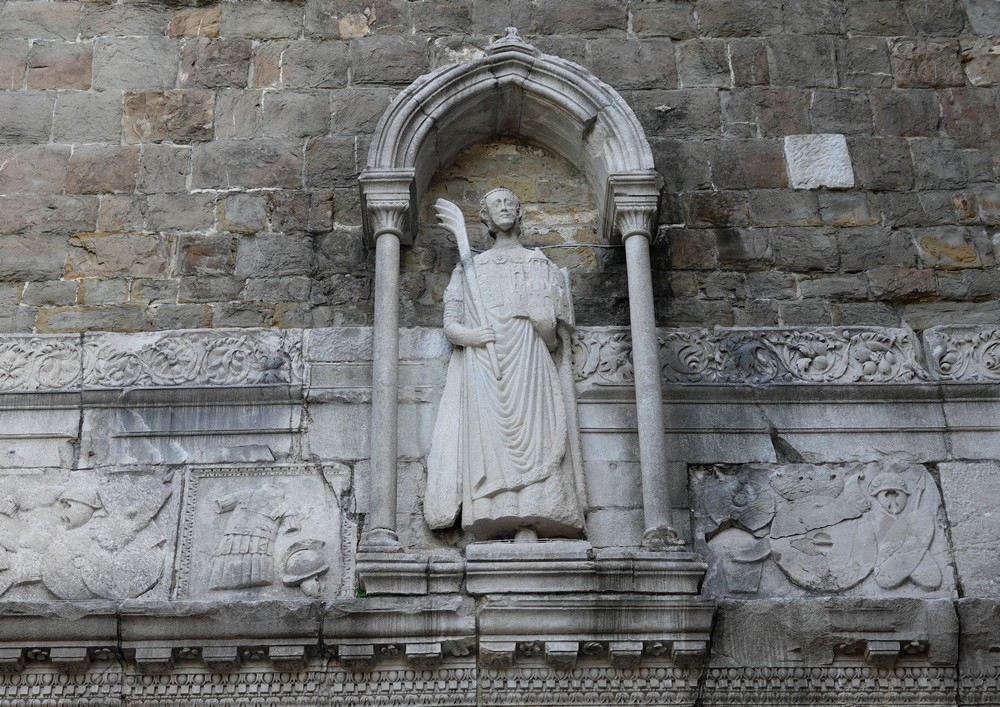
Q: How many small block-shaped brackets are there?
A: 12